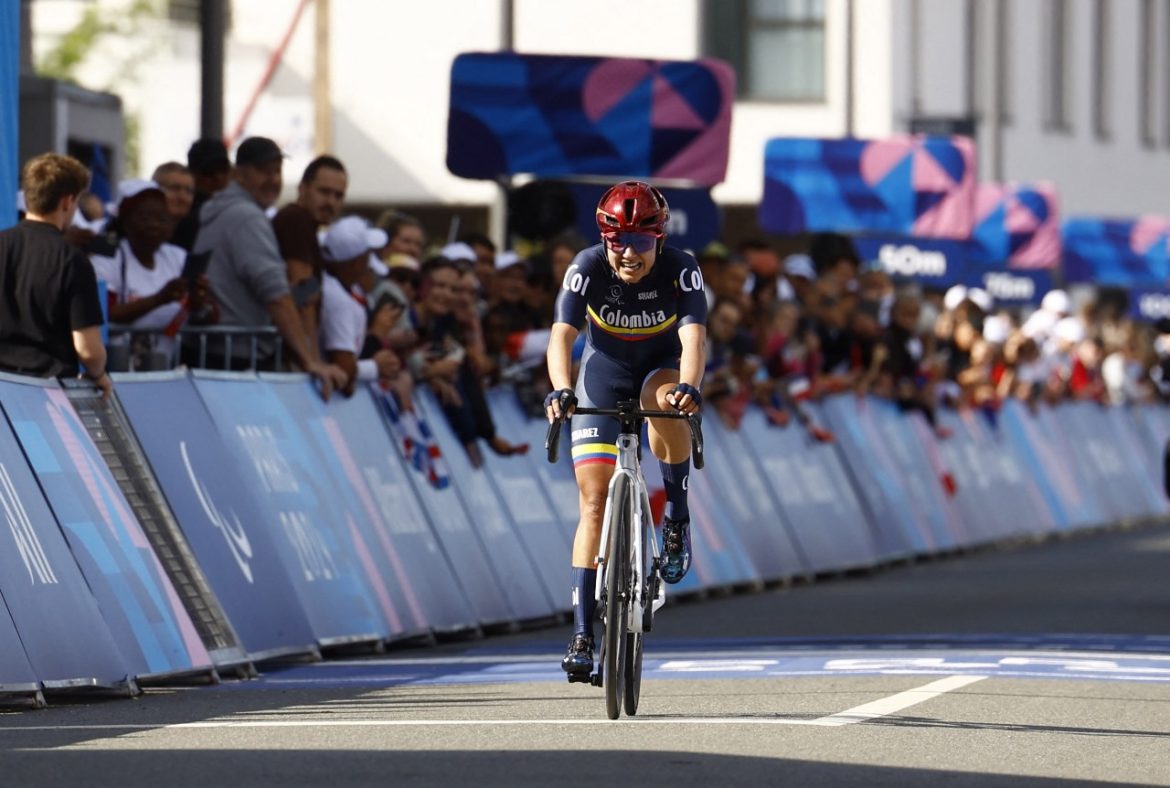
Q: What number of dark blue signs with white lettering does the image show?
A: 4